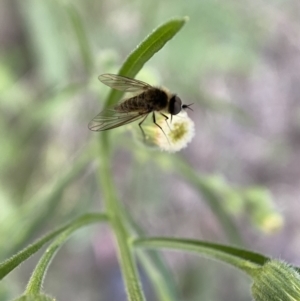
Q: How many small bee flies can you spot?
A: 1